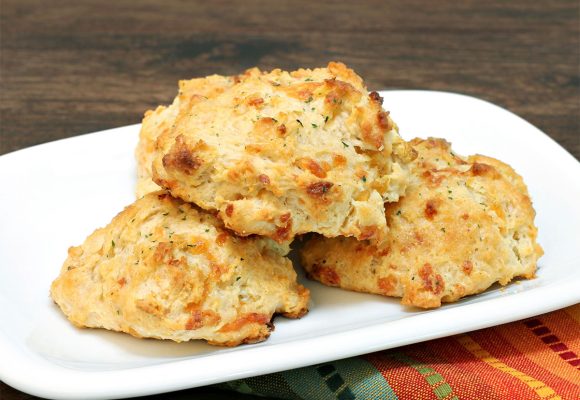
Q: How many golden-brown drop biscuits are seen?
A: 4